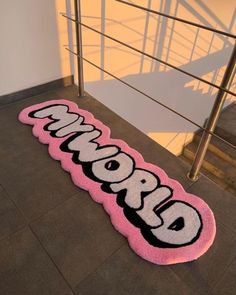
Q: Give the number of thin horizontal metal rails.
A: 3